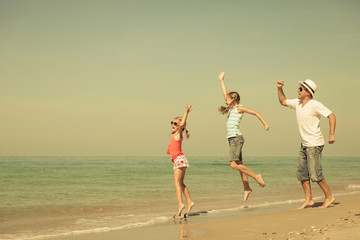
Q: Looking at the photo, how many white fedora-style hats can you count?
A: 1